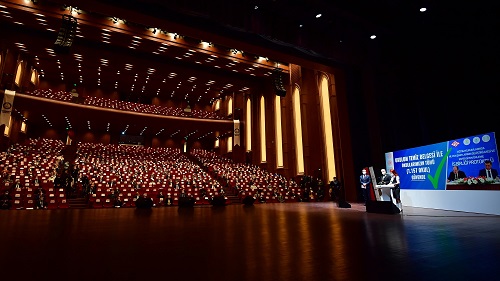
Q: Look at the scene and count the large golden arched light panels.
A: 5